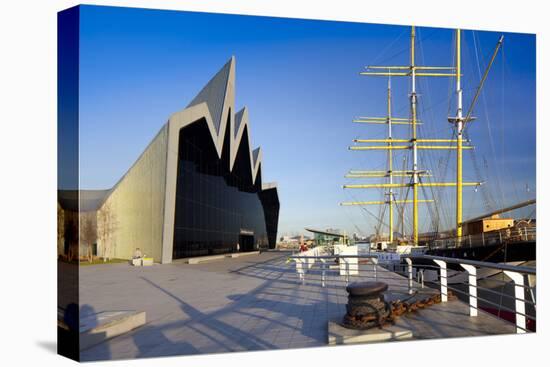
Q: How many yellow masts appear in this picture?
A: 3